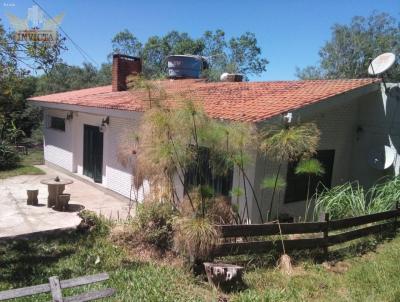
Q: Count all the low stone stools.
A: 2